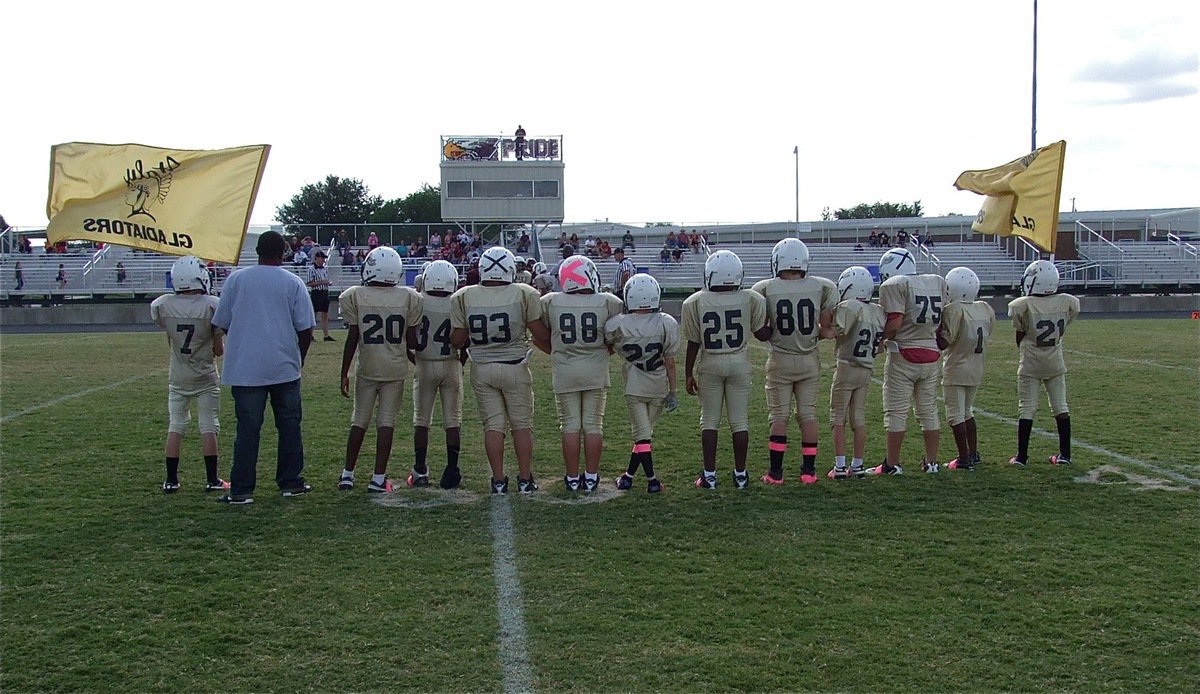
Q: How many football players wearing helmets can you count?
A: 12